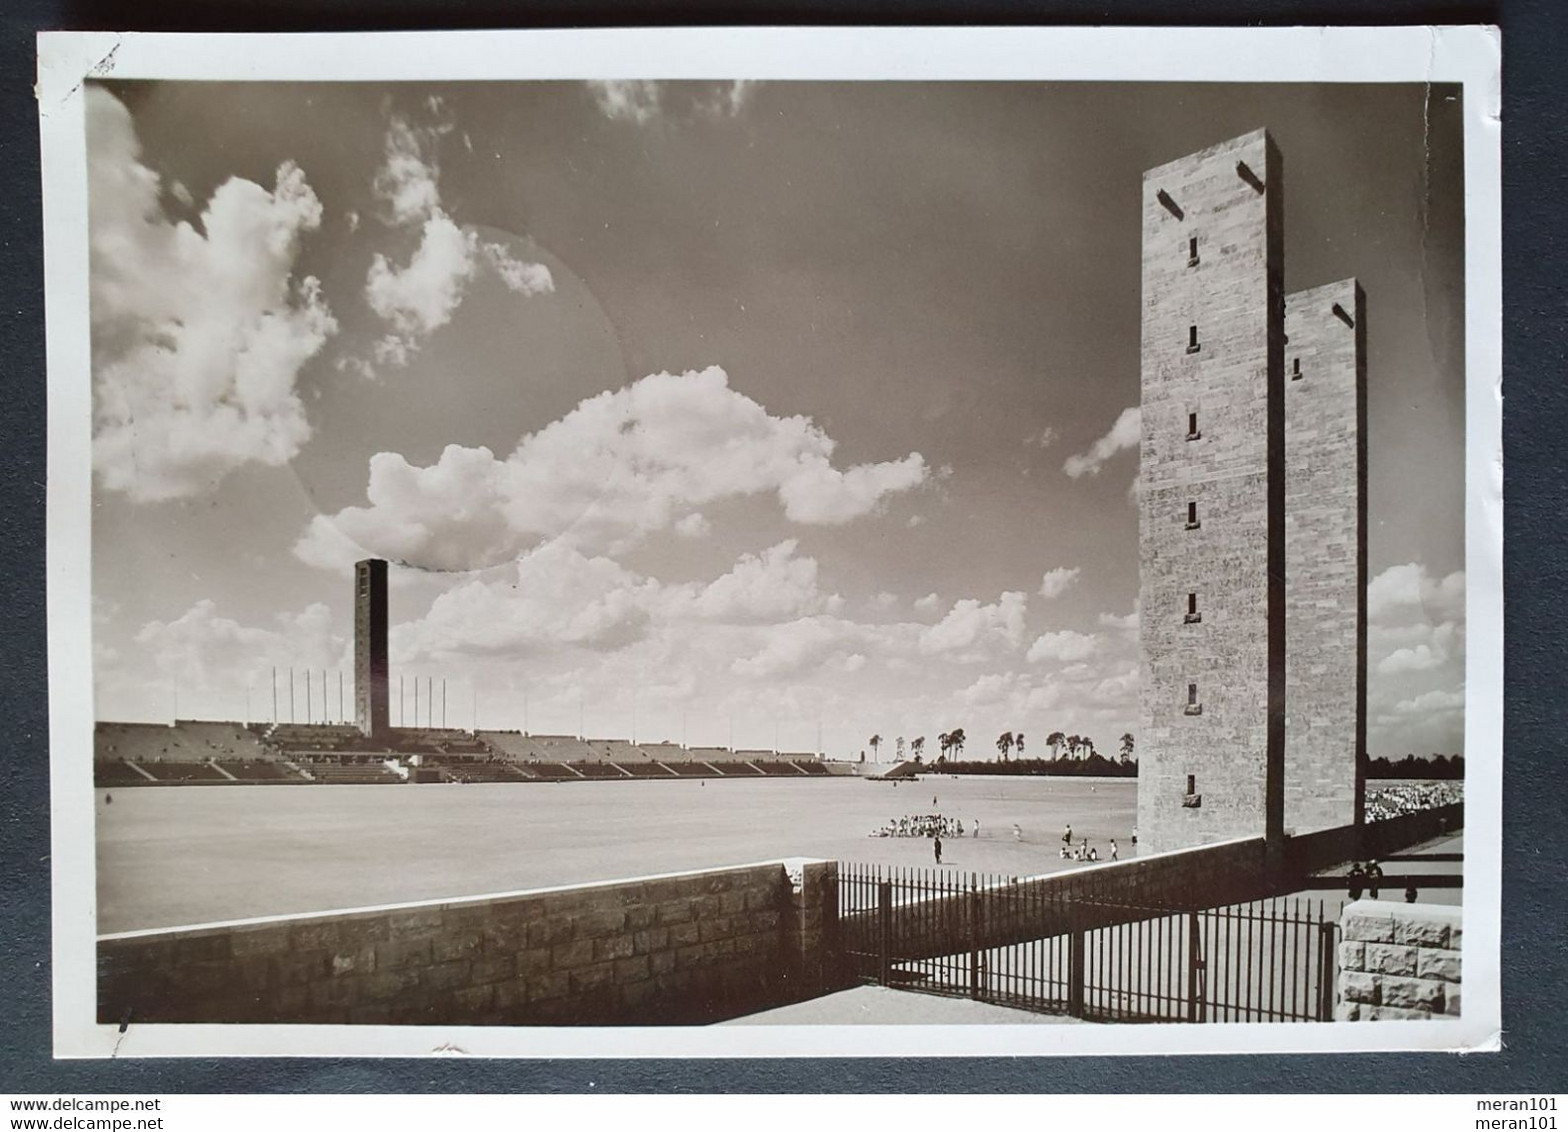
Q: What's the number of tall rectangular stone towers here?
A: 3